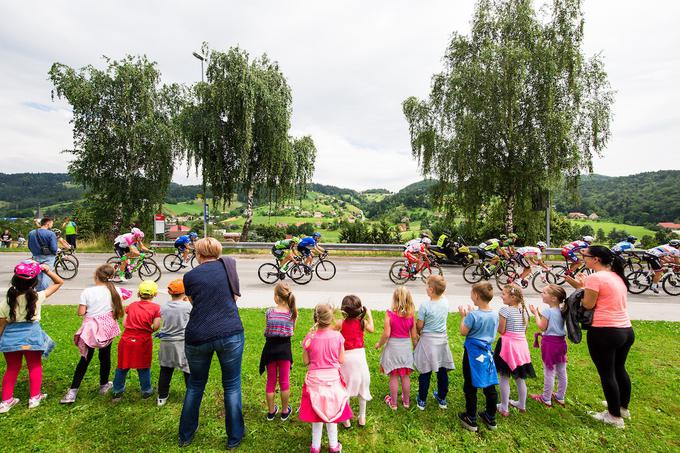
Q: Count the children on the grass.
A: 12